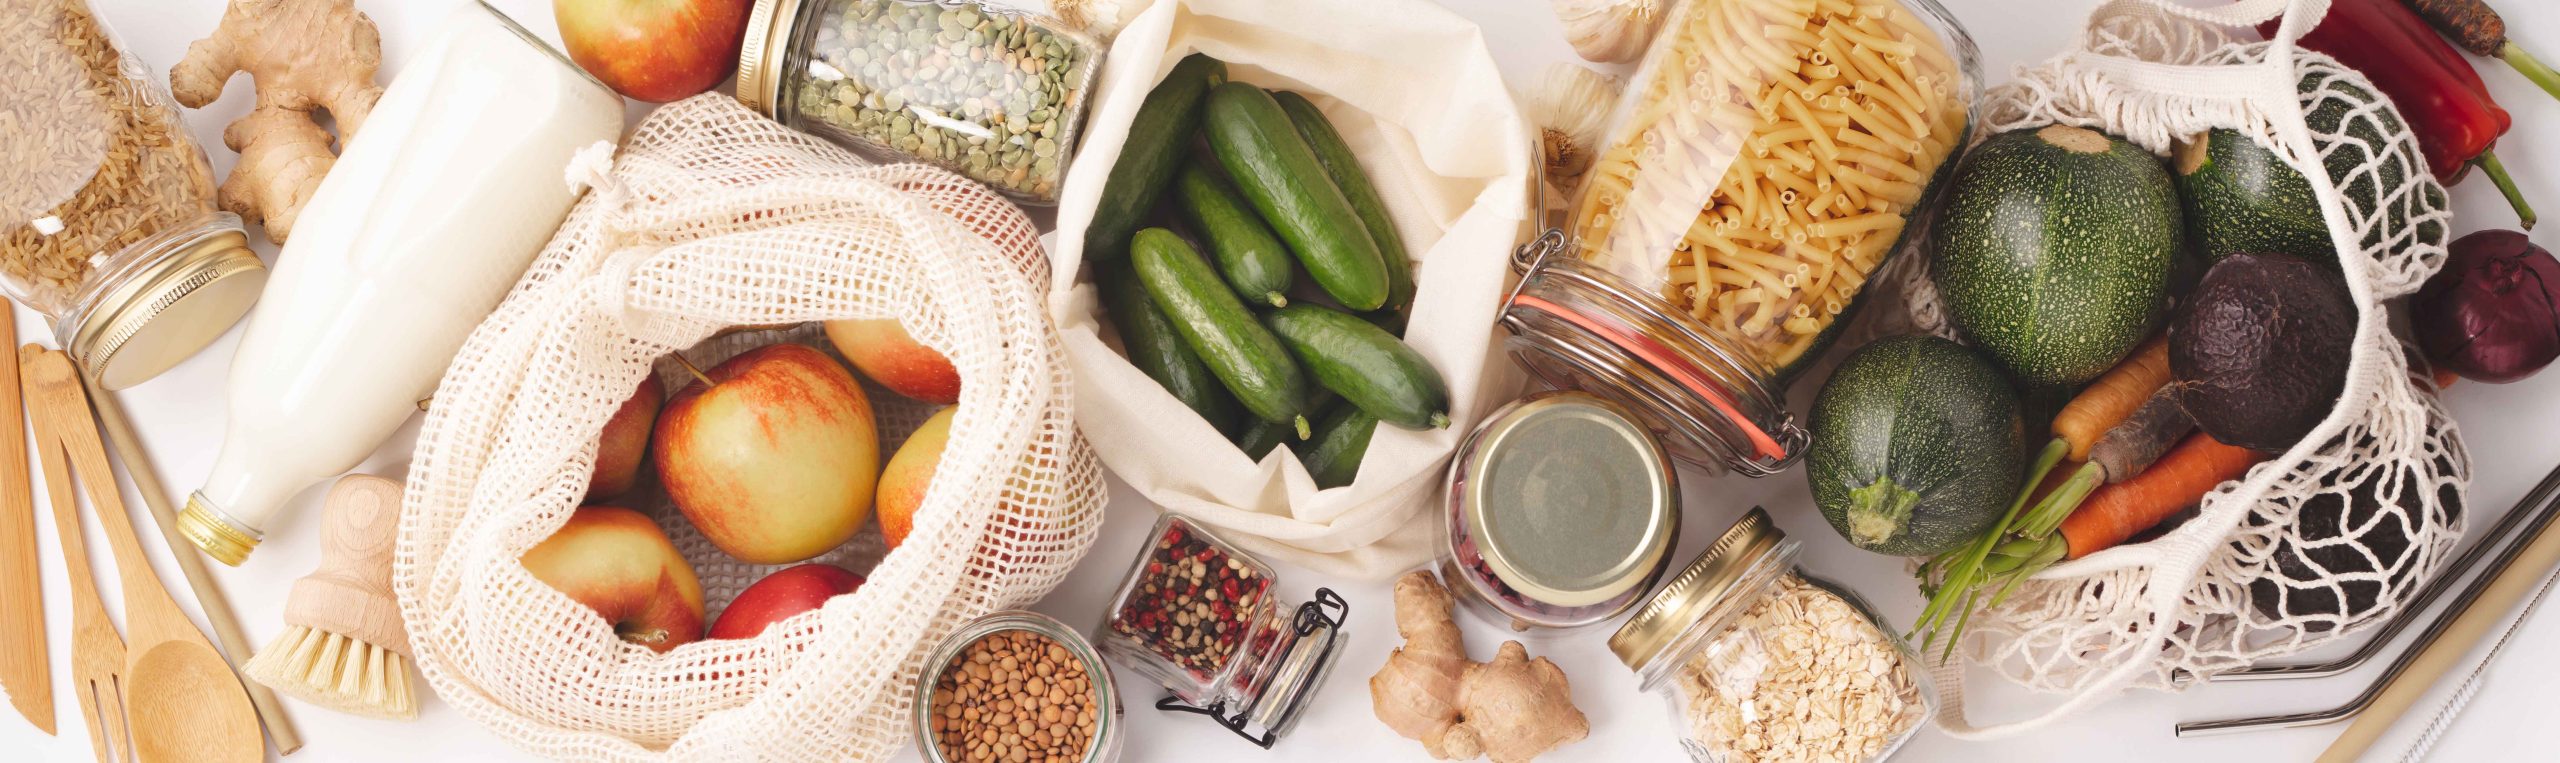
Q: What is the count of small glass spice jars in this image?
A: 1